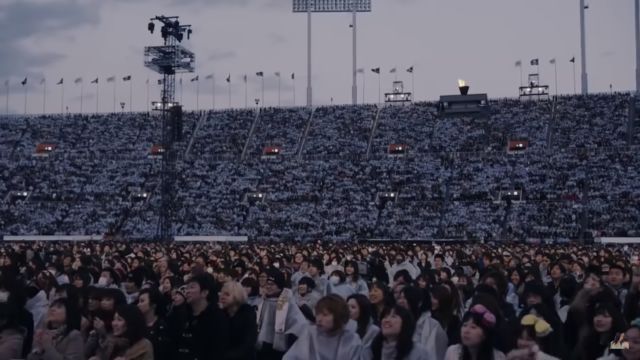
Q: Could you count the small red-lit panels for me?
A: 5